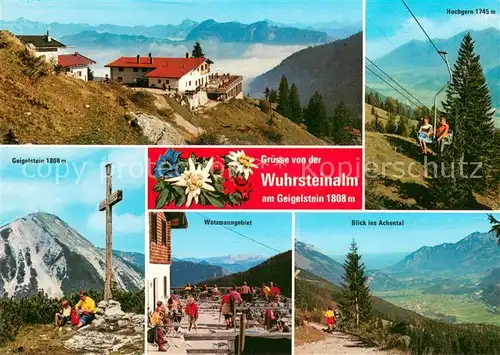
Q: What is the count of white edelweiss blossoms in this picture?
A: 2